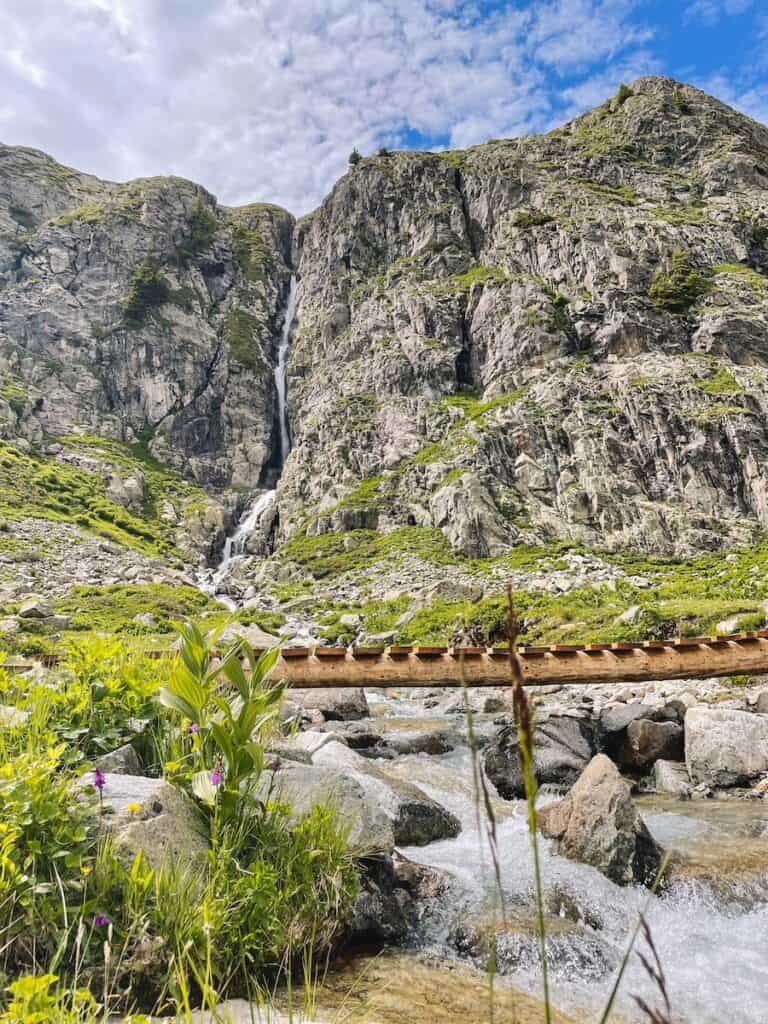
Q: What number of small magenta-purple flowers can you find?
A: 4